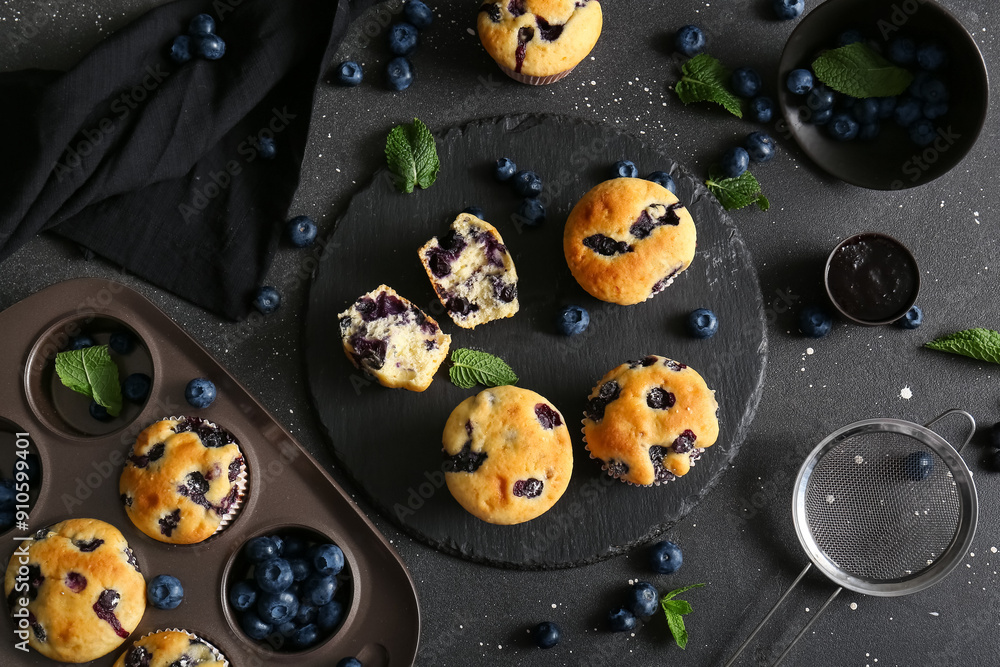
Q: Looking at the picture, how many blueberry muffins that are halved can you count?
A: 1